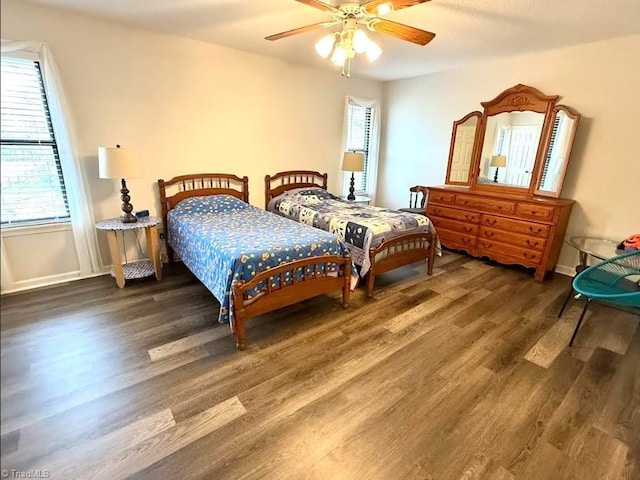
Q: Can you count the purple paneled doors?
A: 0